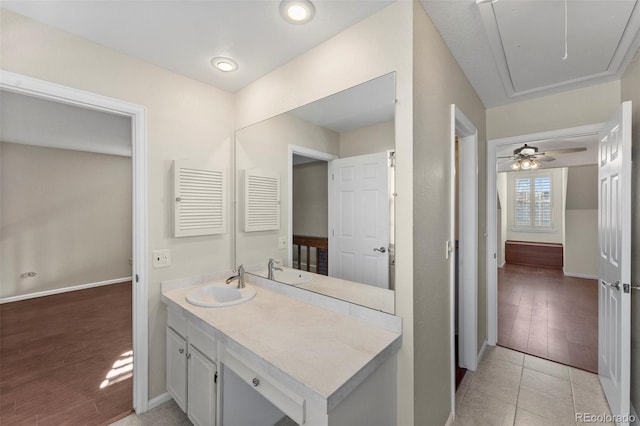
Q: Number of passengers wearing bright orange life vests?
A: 0